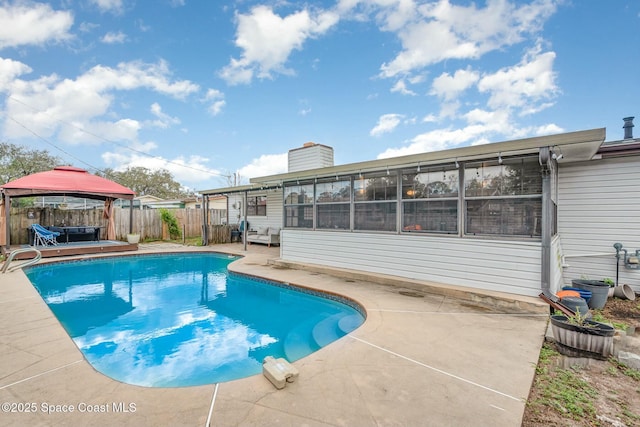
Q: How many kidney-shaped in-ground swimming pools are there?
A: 1